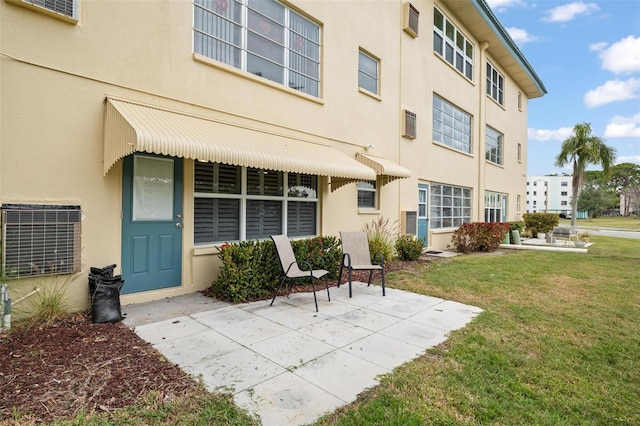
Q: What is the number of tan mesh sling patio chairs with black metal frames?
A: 2